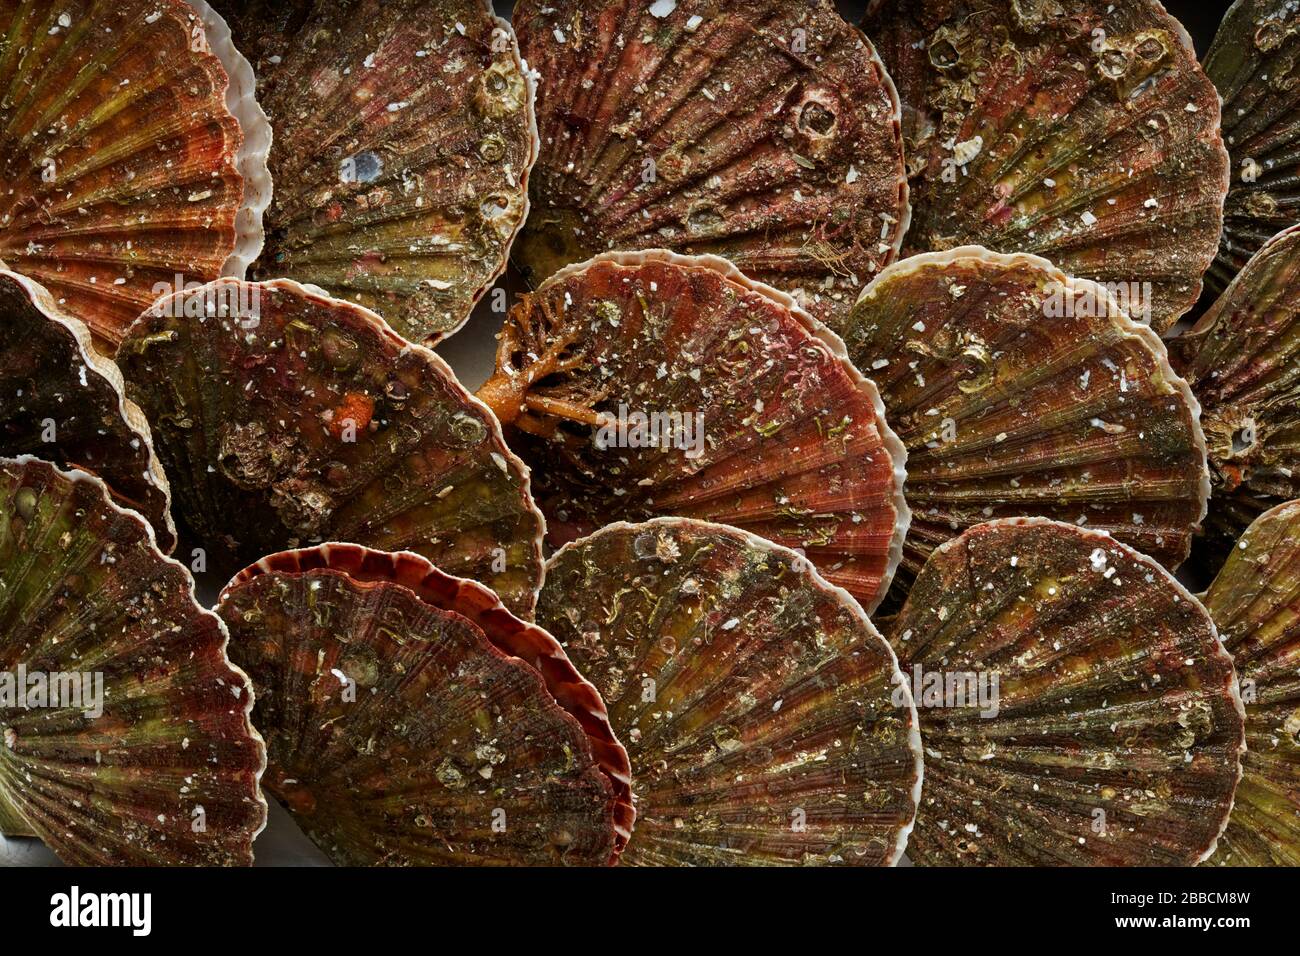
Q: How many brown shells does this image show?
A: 15